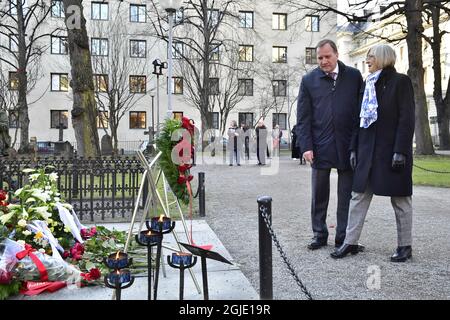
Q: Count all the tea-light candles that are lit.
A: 5